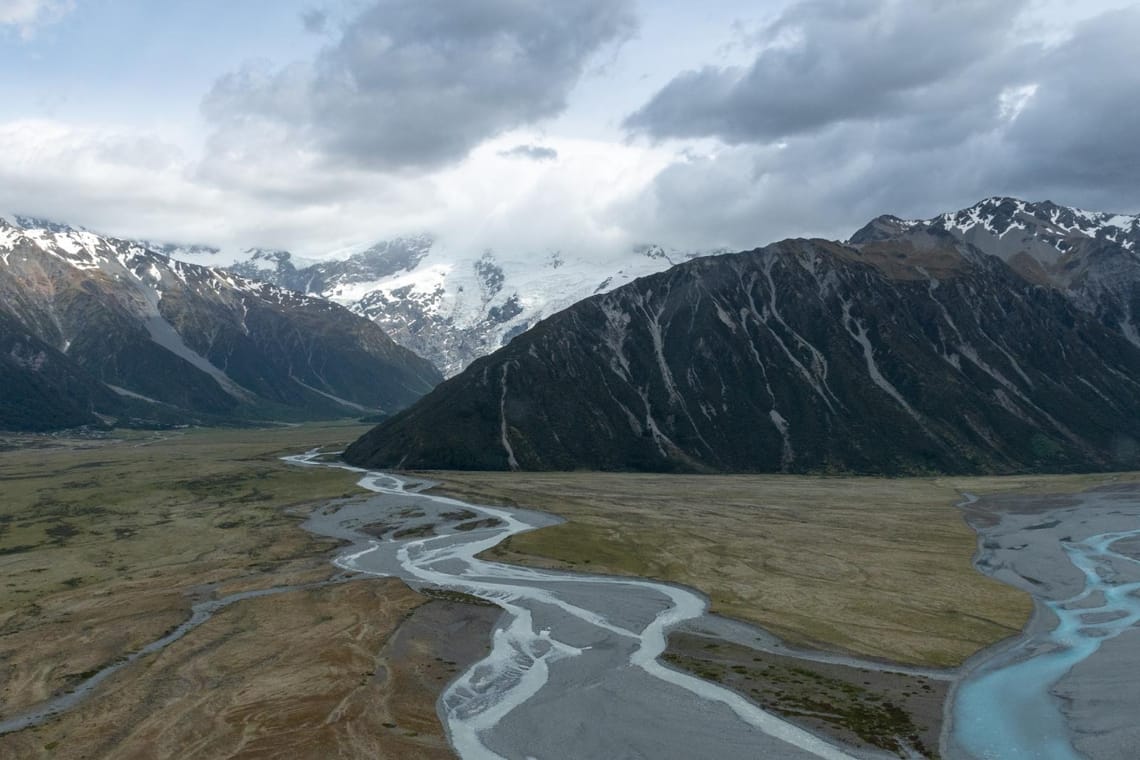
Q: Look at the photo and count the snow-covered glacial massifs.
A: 1